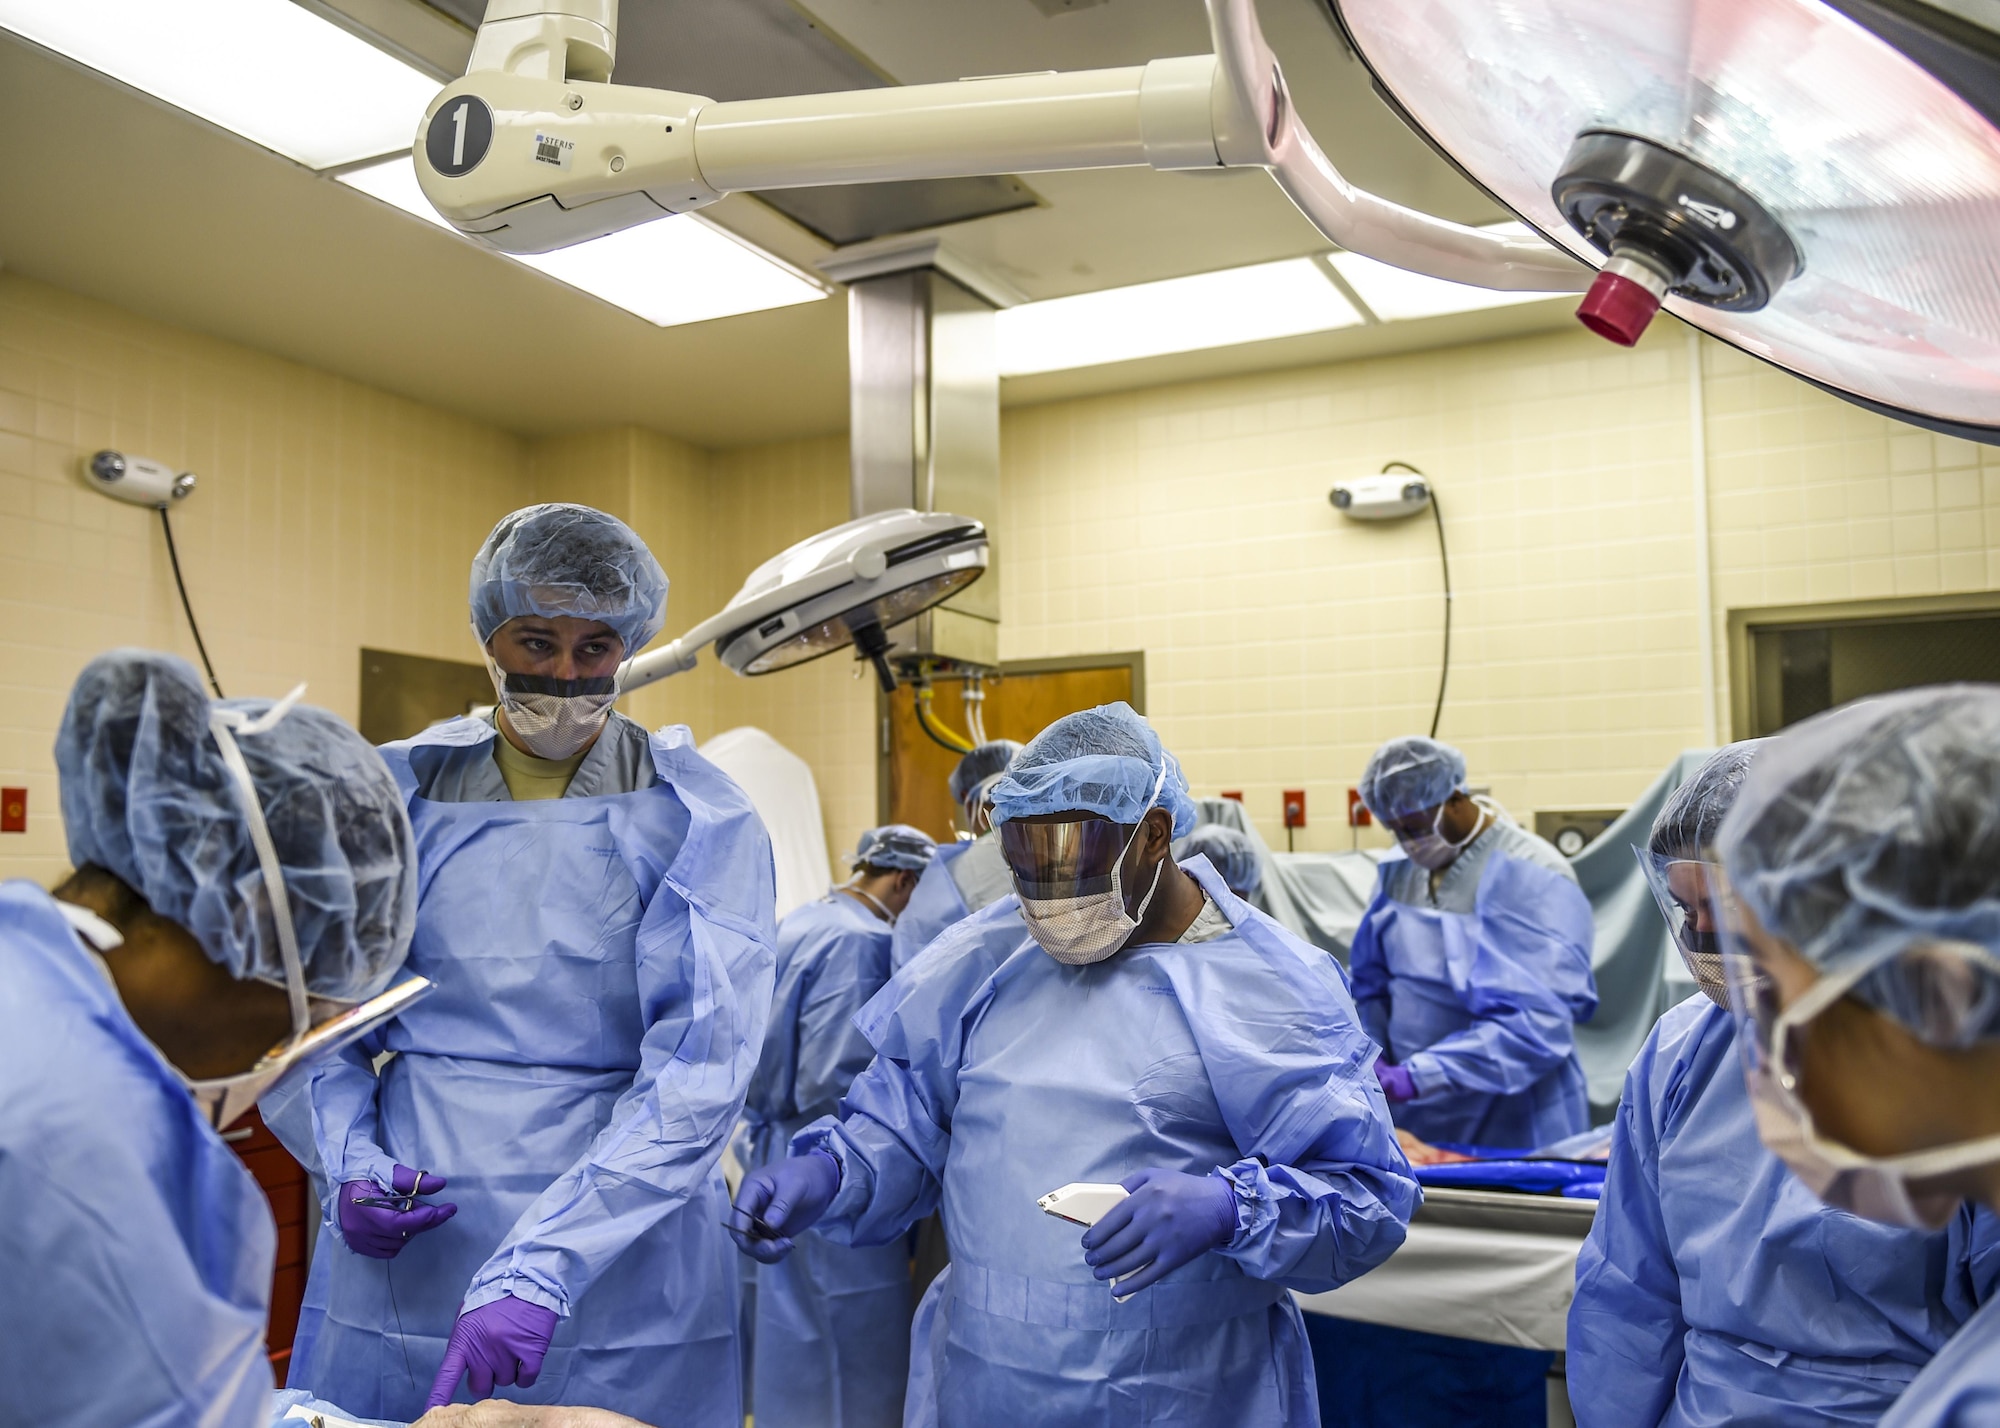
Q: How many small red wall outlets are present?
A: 4